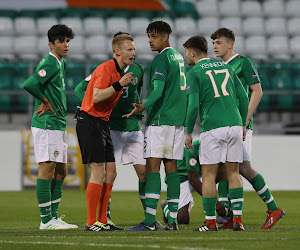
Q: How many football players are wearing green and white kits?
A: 6